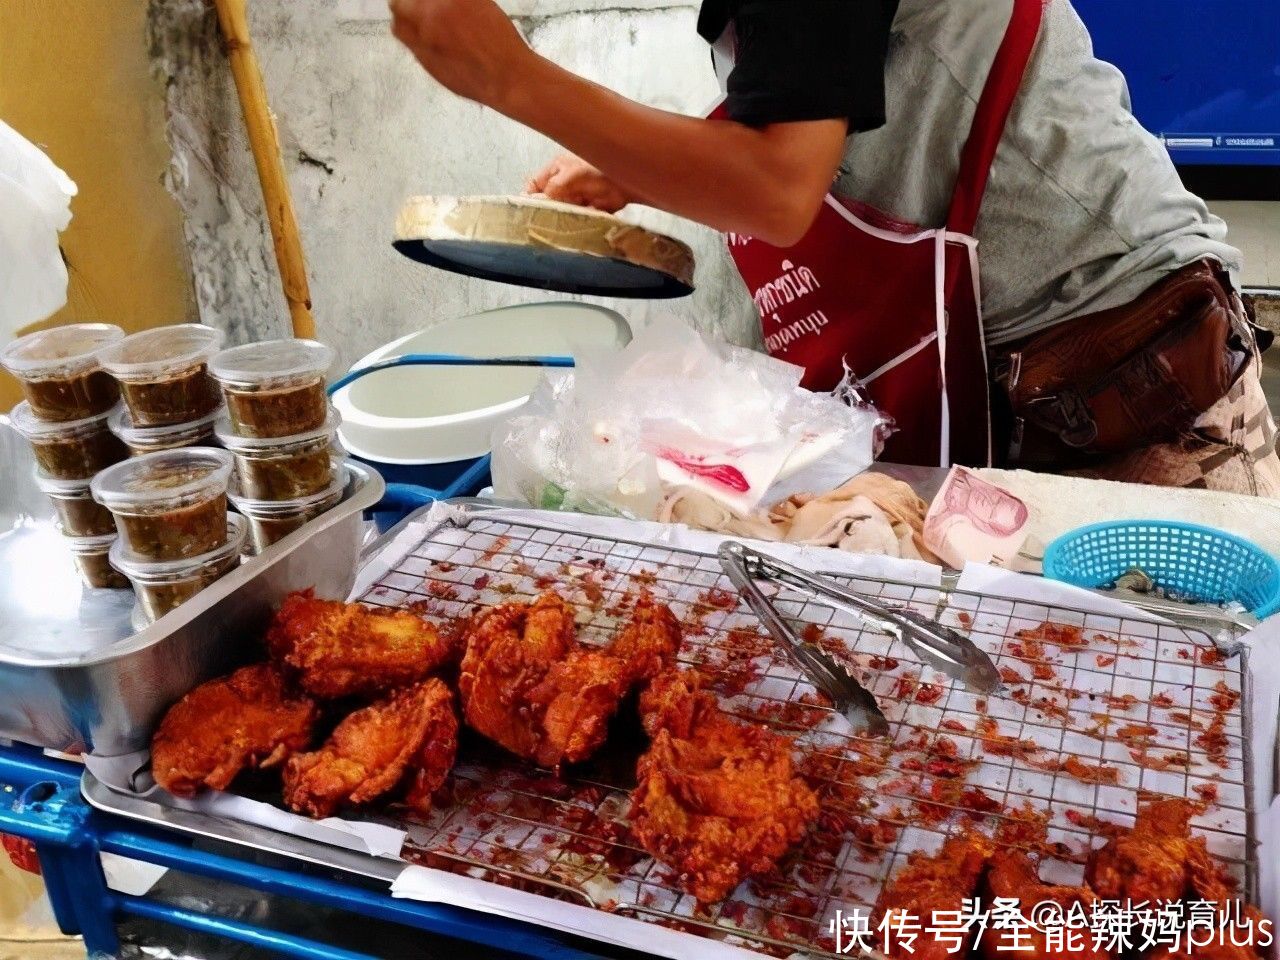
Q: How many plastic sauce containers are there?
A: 11